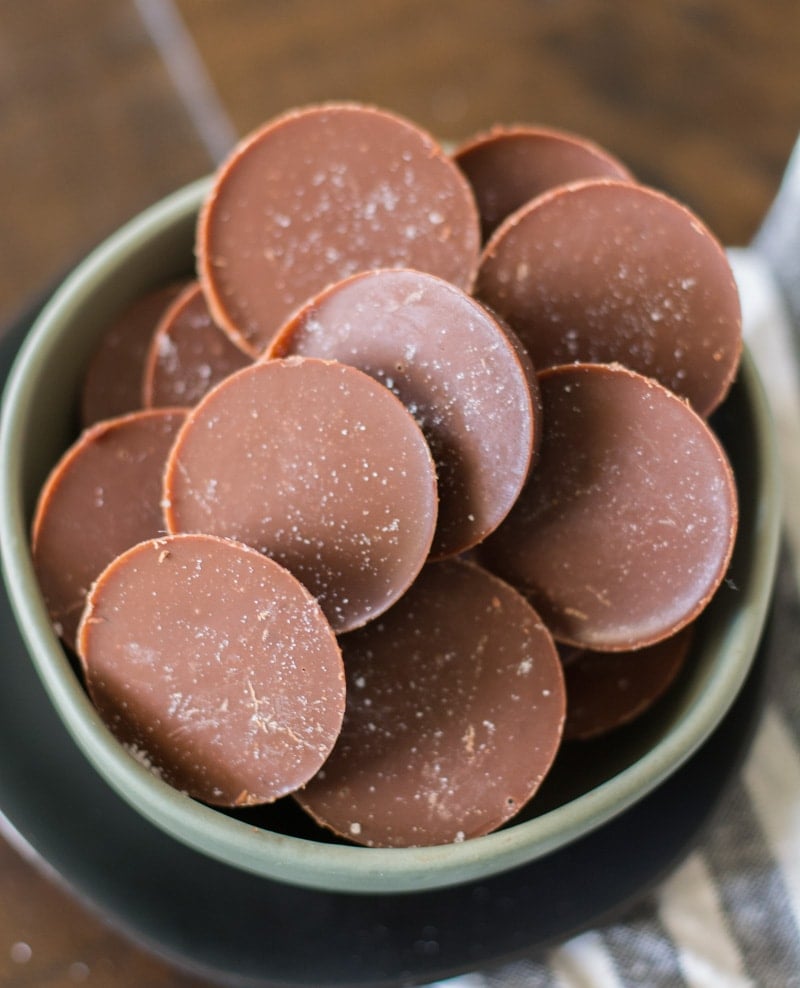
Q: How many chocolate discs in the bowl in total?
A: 12